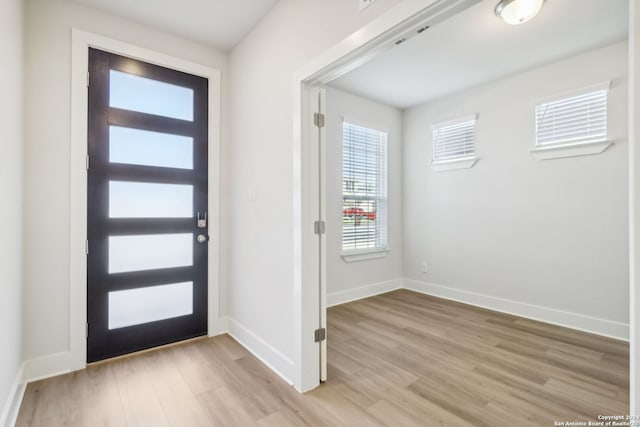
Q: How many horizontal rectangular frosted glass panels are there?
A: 5